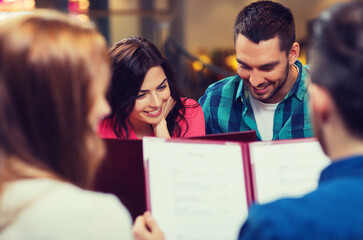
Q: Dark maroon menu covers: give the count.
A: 2